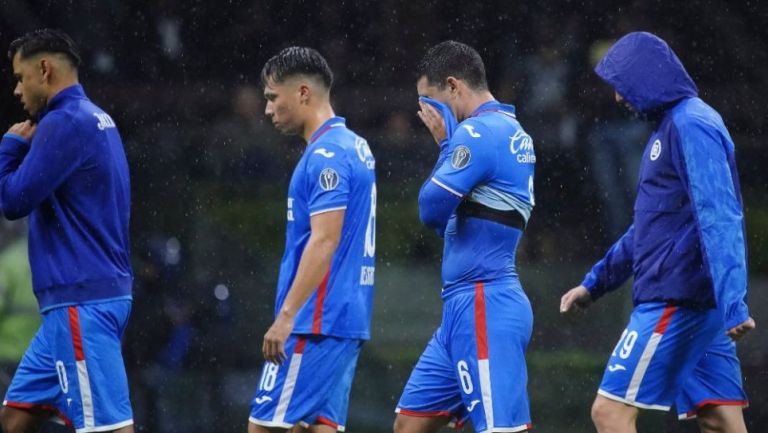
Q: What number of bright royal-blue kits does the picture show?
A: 4